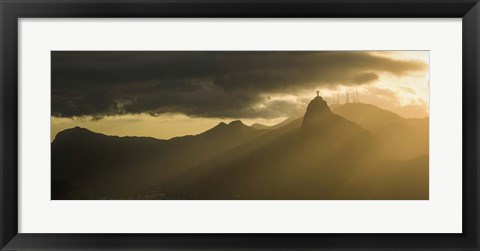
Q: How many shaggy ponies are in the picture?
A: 0